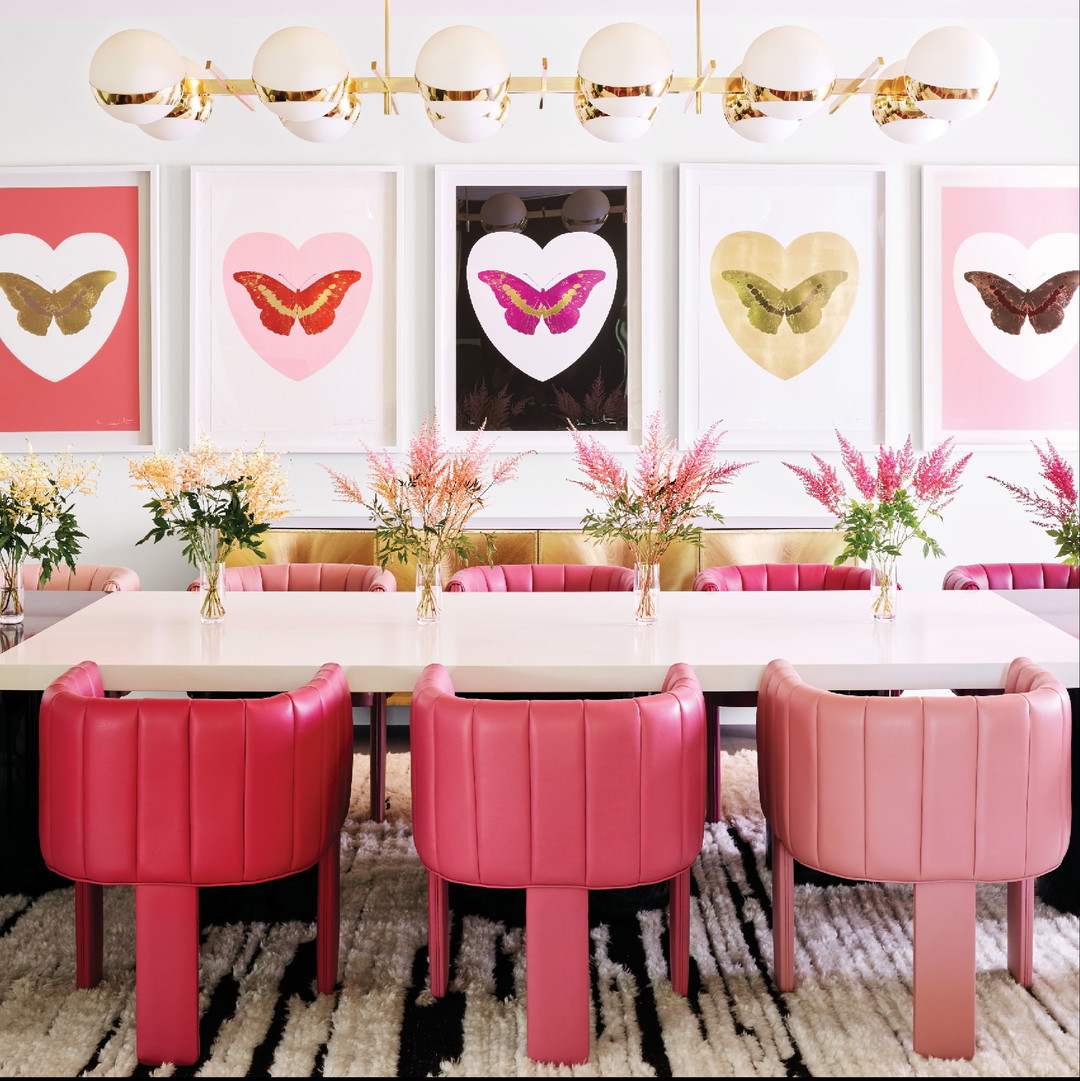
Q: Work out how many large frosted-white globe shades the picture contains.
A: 12